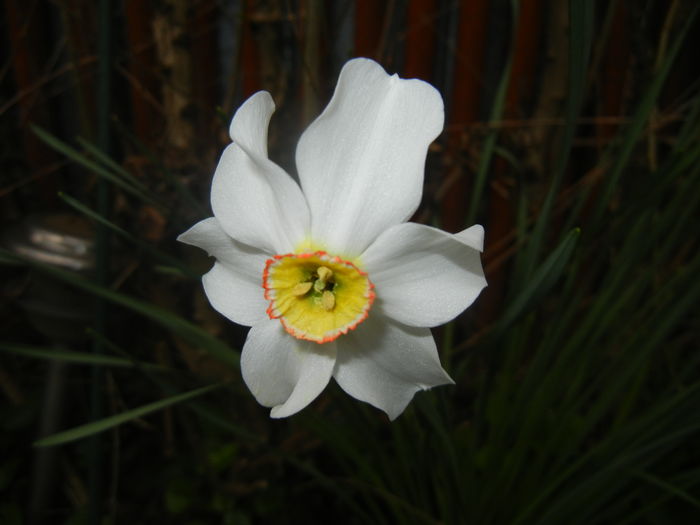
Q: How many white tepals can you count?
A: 6